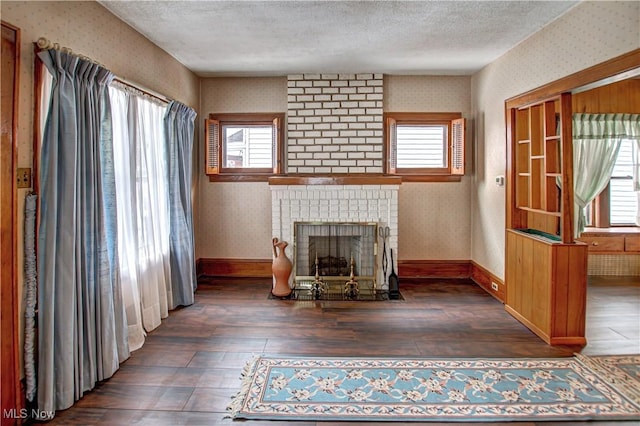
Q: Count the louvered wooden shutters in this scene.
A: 4